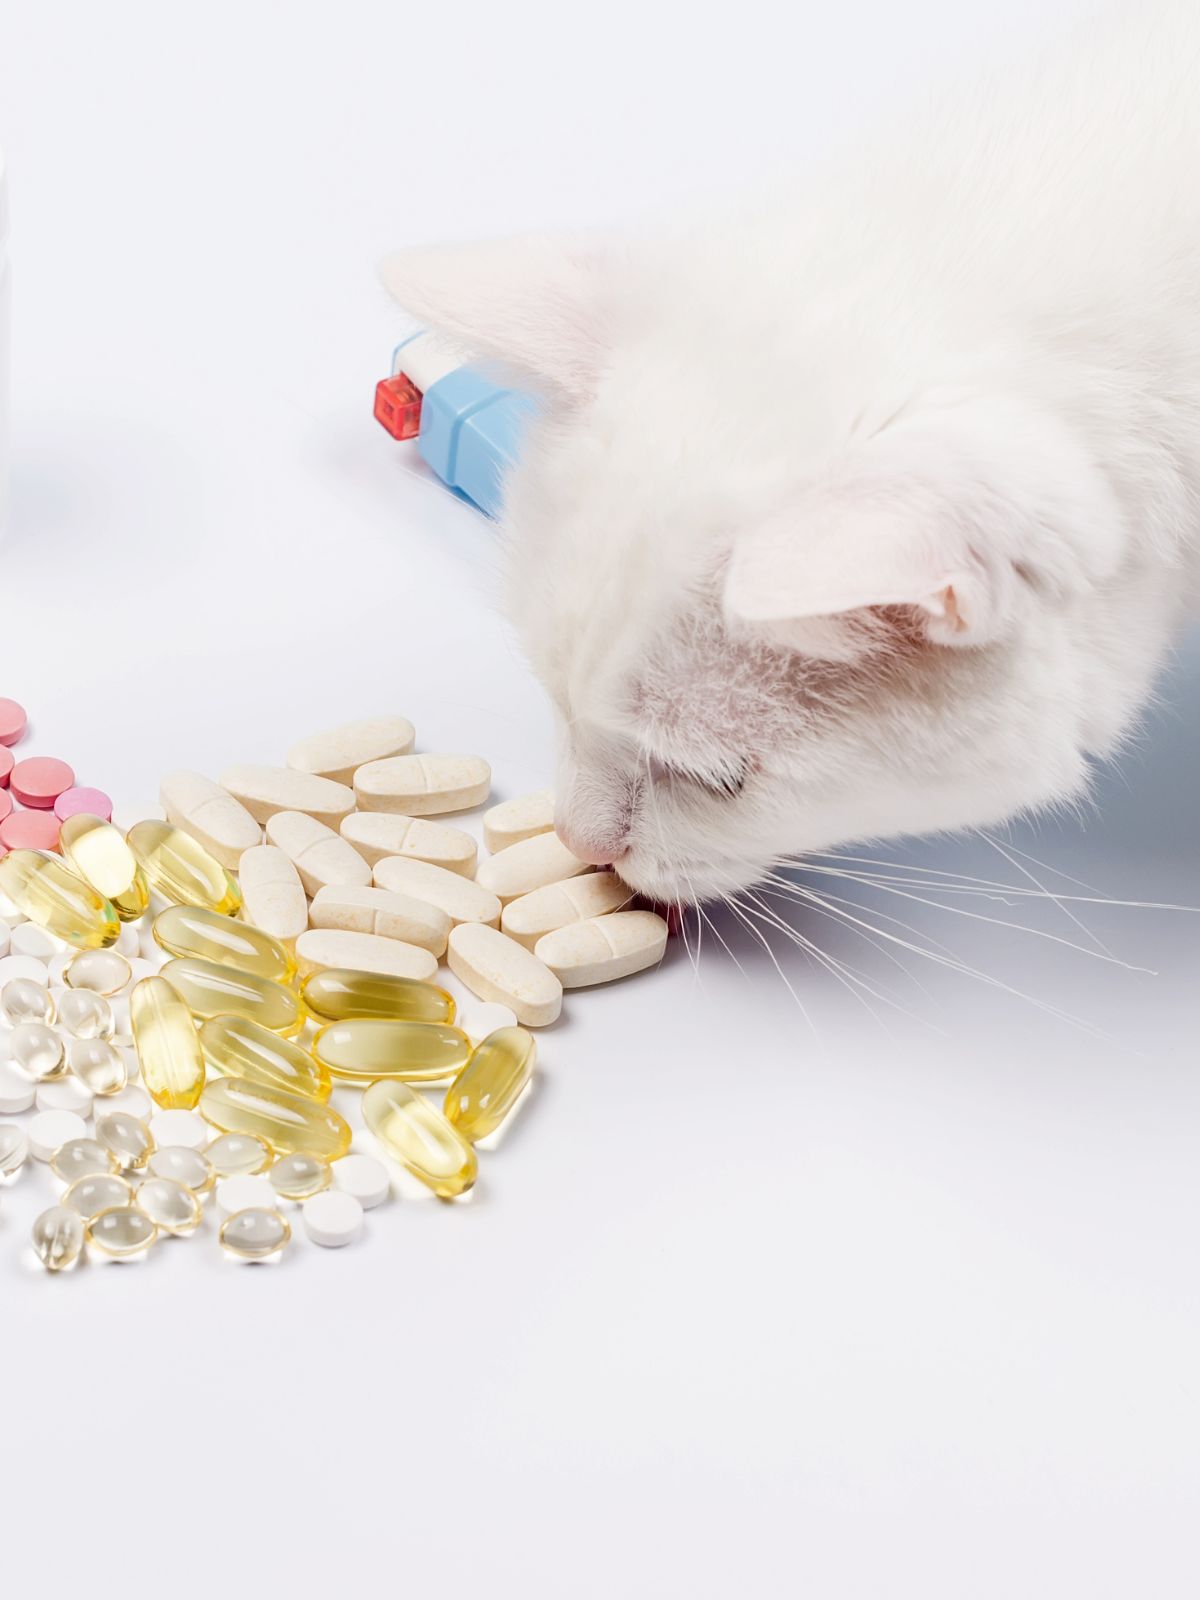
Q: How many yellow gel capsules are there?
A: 12